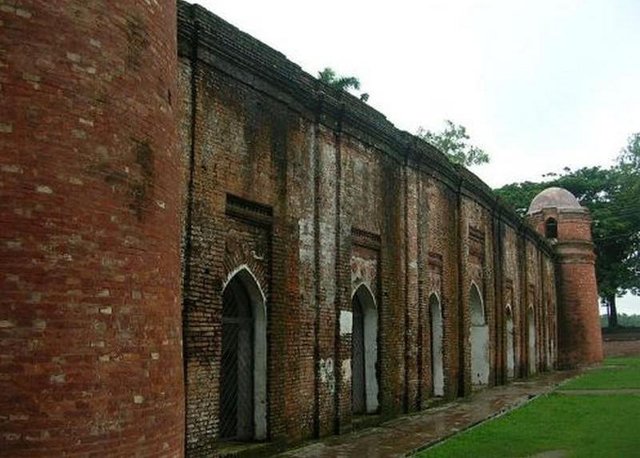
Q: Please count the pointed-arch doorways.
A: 6